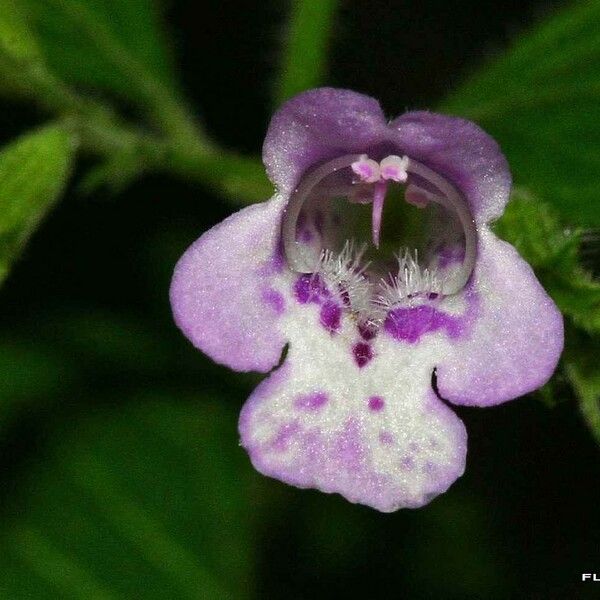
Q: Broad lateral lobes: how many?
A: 2